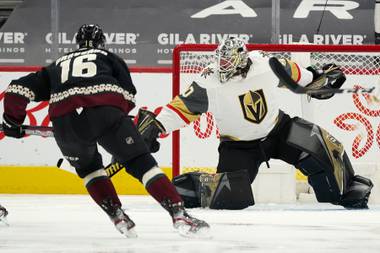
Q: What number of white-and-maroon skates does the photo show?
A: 2